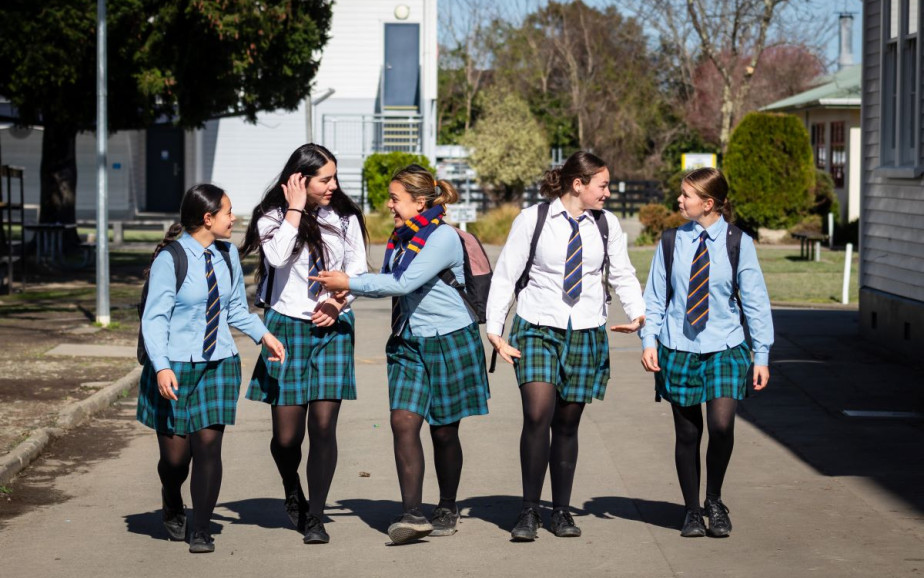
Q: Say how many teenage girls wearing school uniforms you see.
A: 5